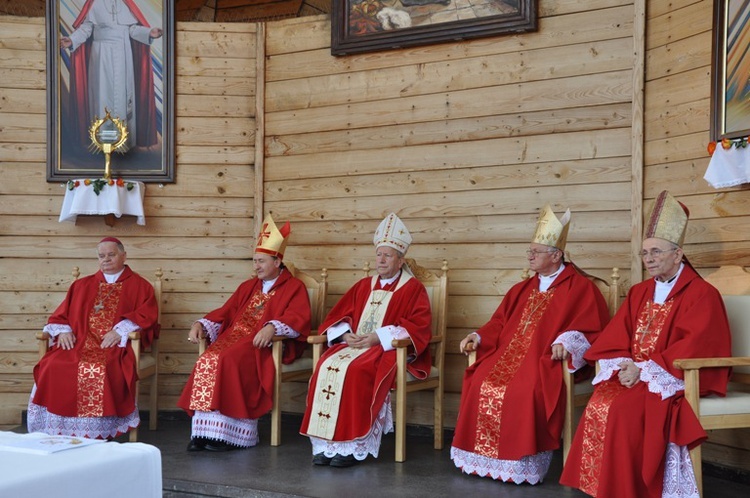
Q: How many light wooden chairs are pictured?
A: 5